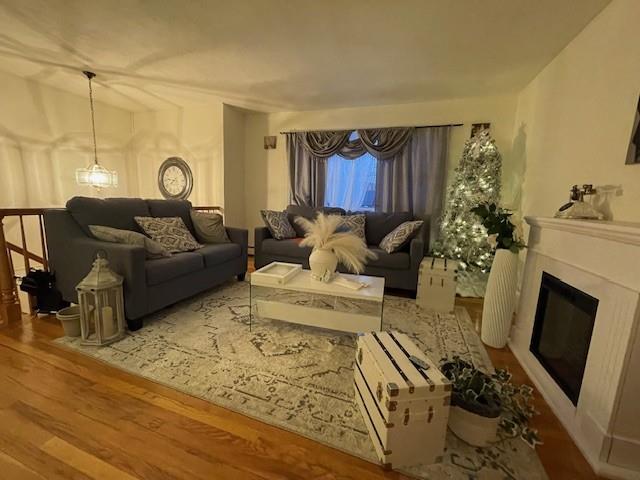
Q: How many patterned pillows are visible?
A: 4